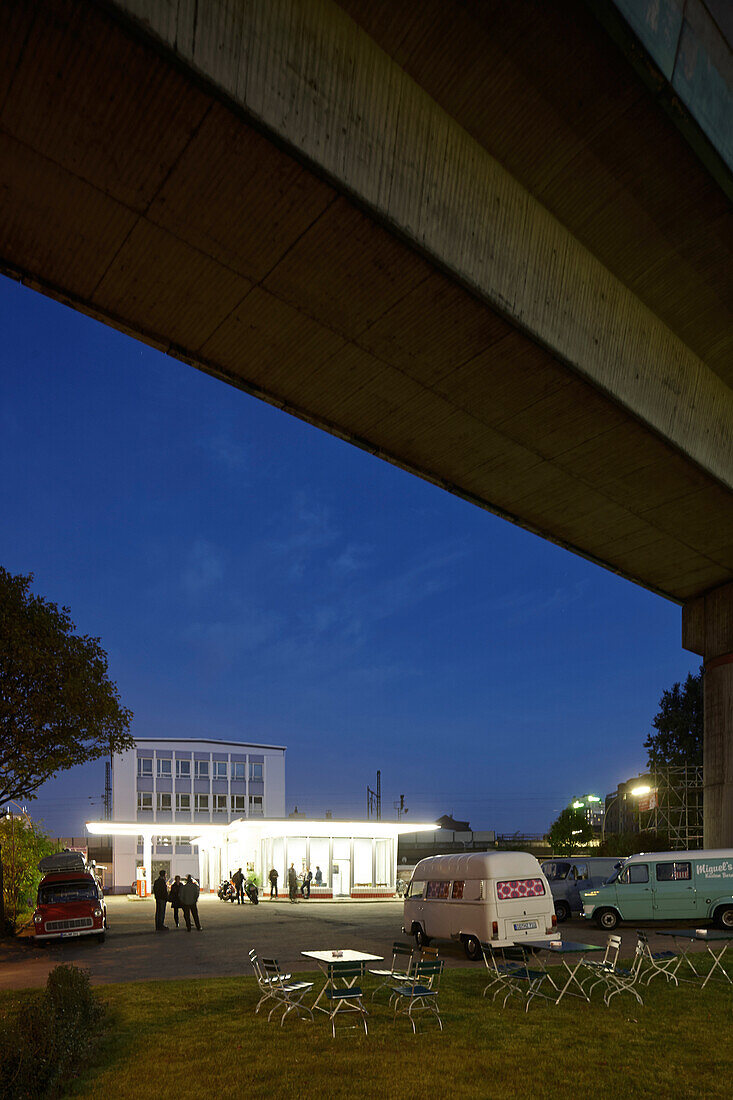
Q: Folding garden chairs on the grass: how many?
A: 11